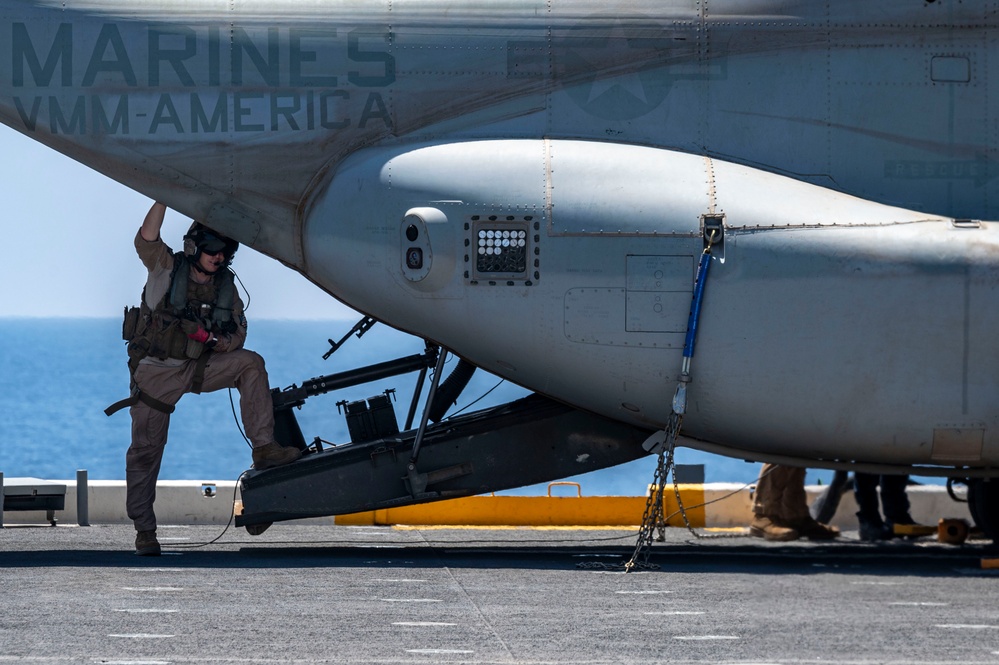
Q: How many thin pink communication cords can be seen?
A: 0